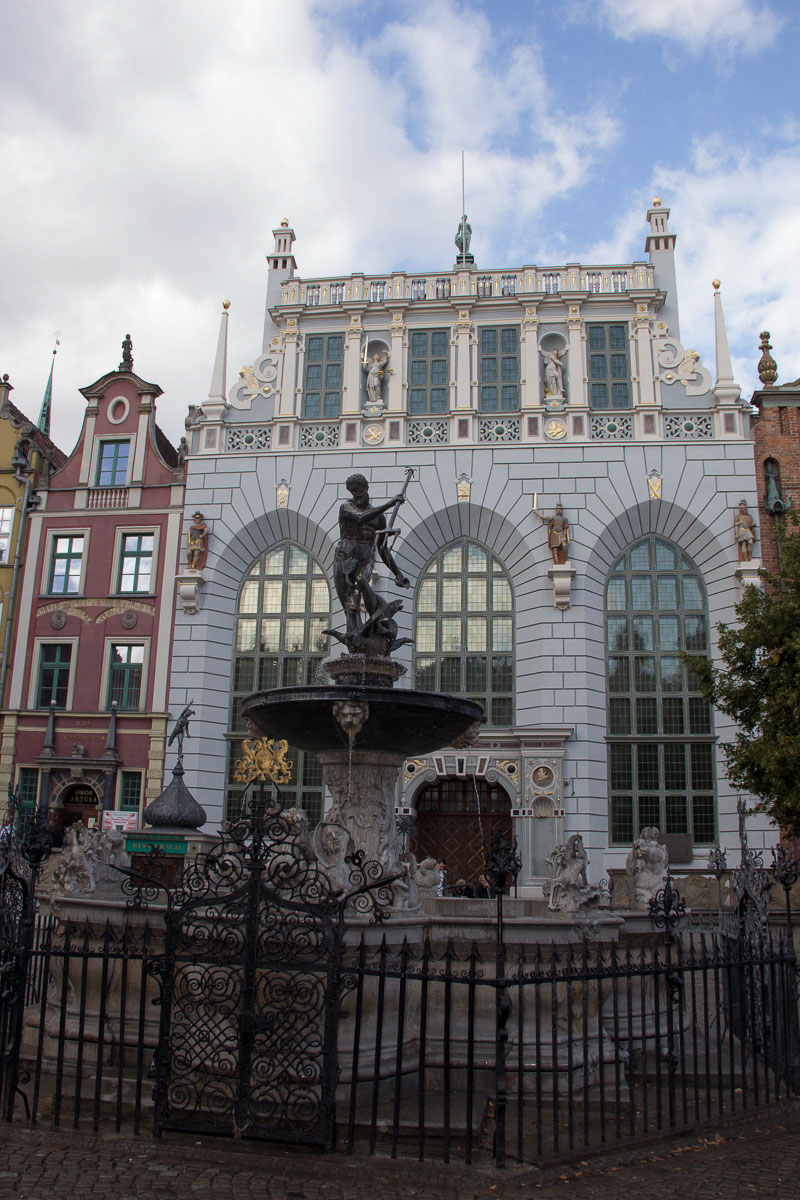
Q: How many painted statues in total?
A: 3